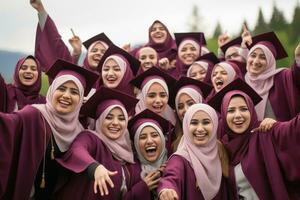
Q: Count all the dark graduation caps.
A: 12